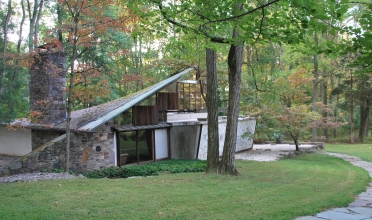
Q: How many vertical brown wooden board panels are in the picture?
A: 2